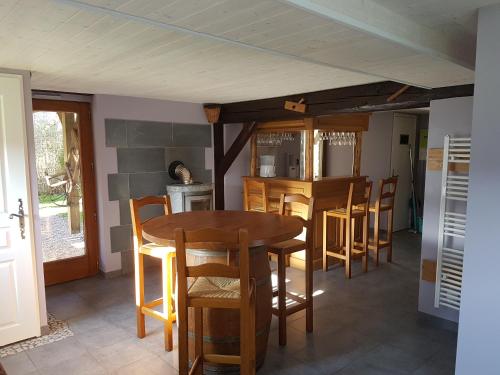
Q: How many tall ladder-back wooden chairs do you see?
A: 6